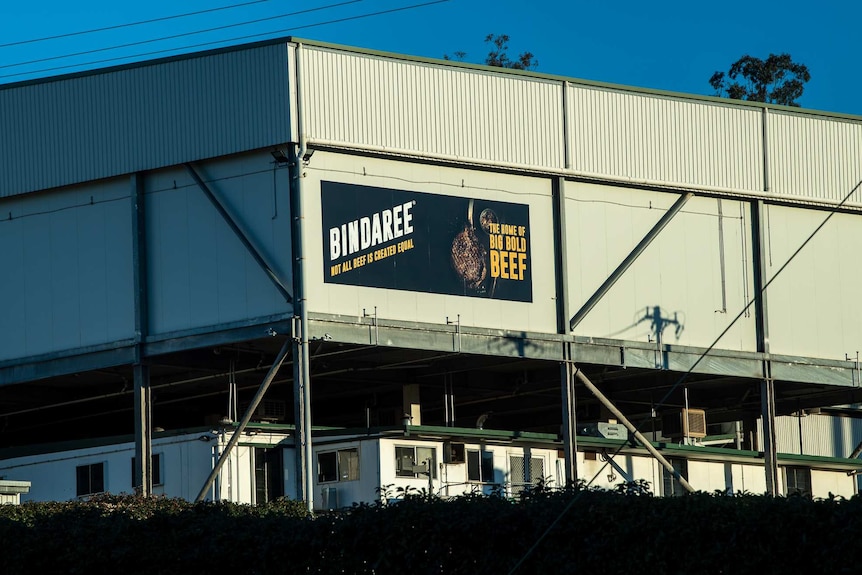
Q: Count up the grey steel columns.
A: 4